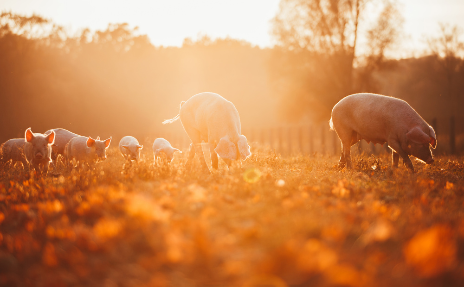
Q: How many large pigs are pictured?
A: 2